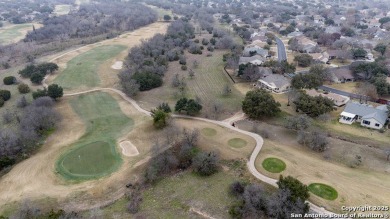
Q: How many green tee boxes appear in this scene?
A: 4